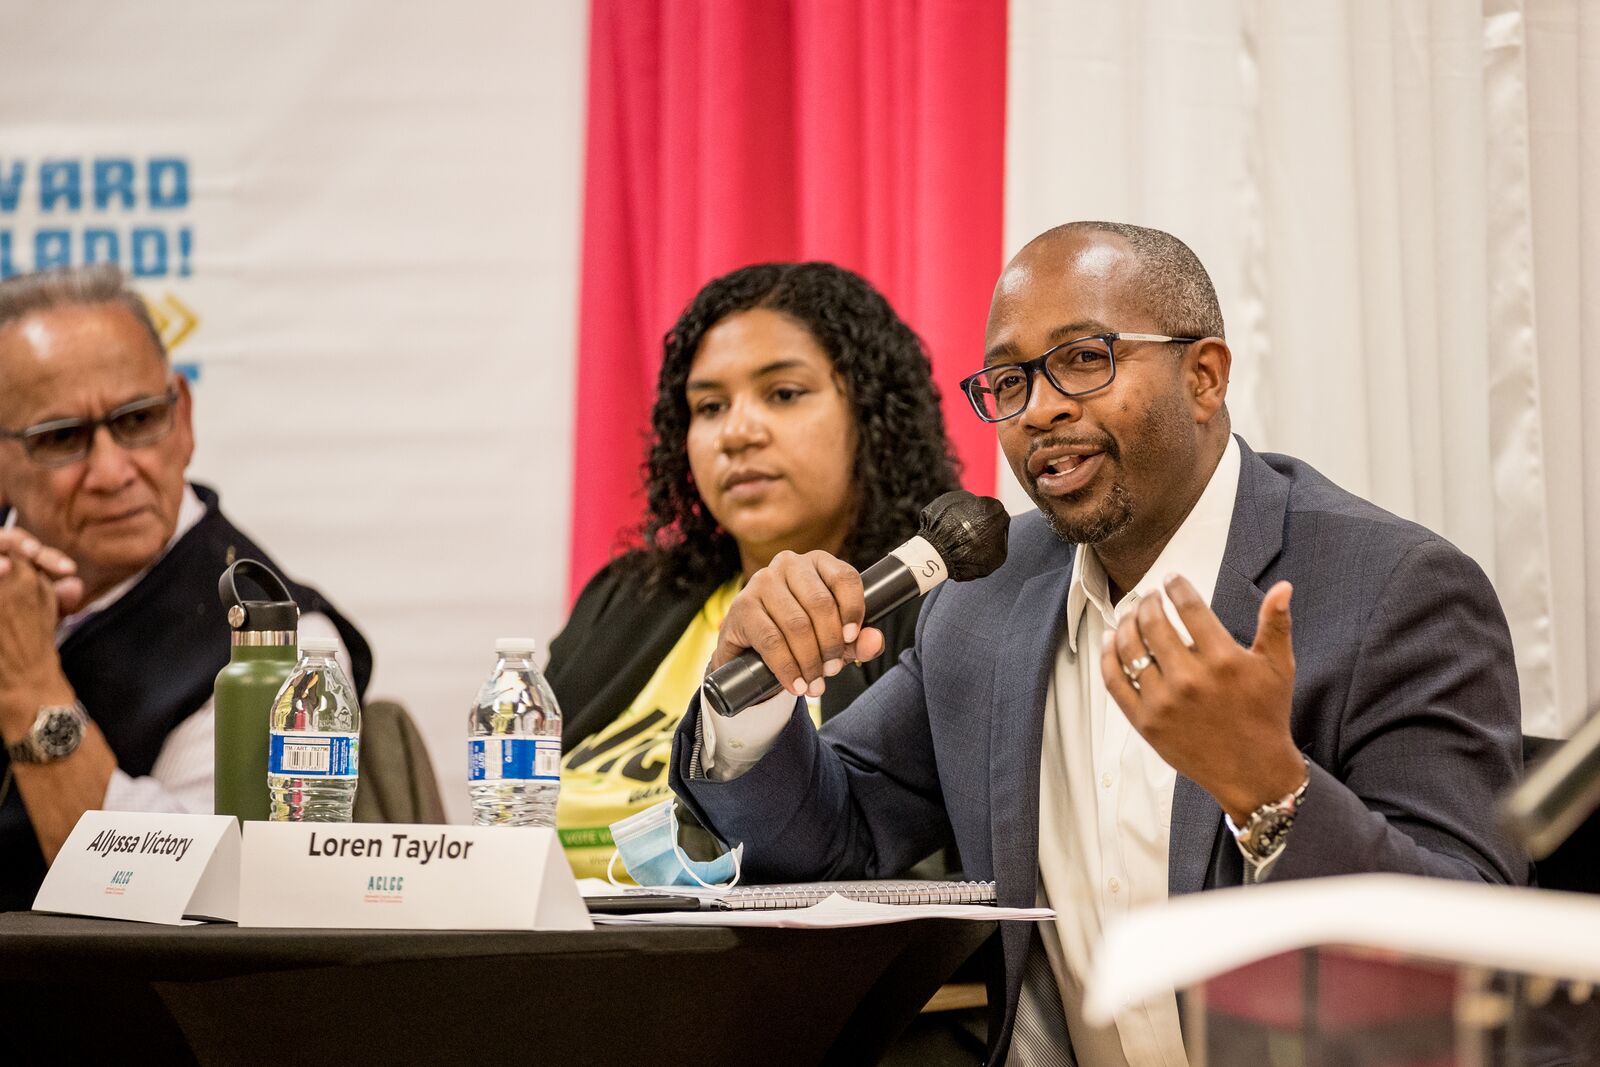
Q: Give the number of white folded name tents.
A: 2